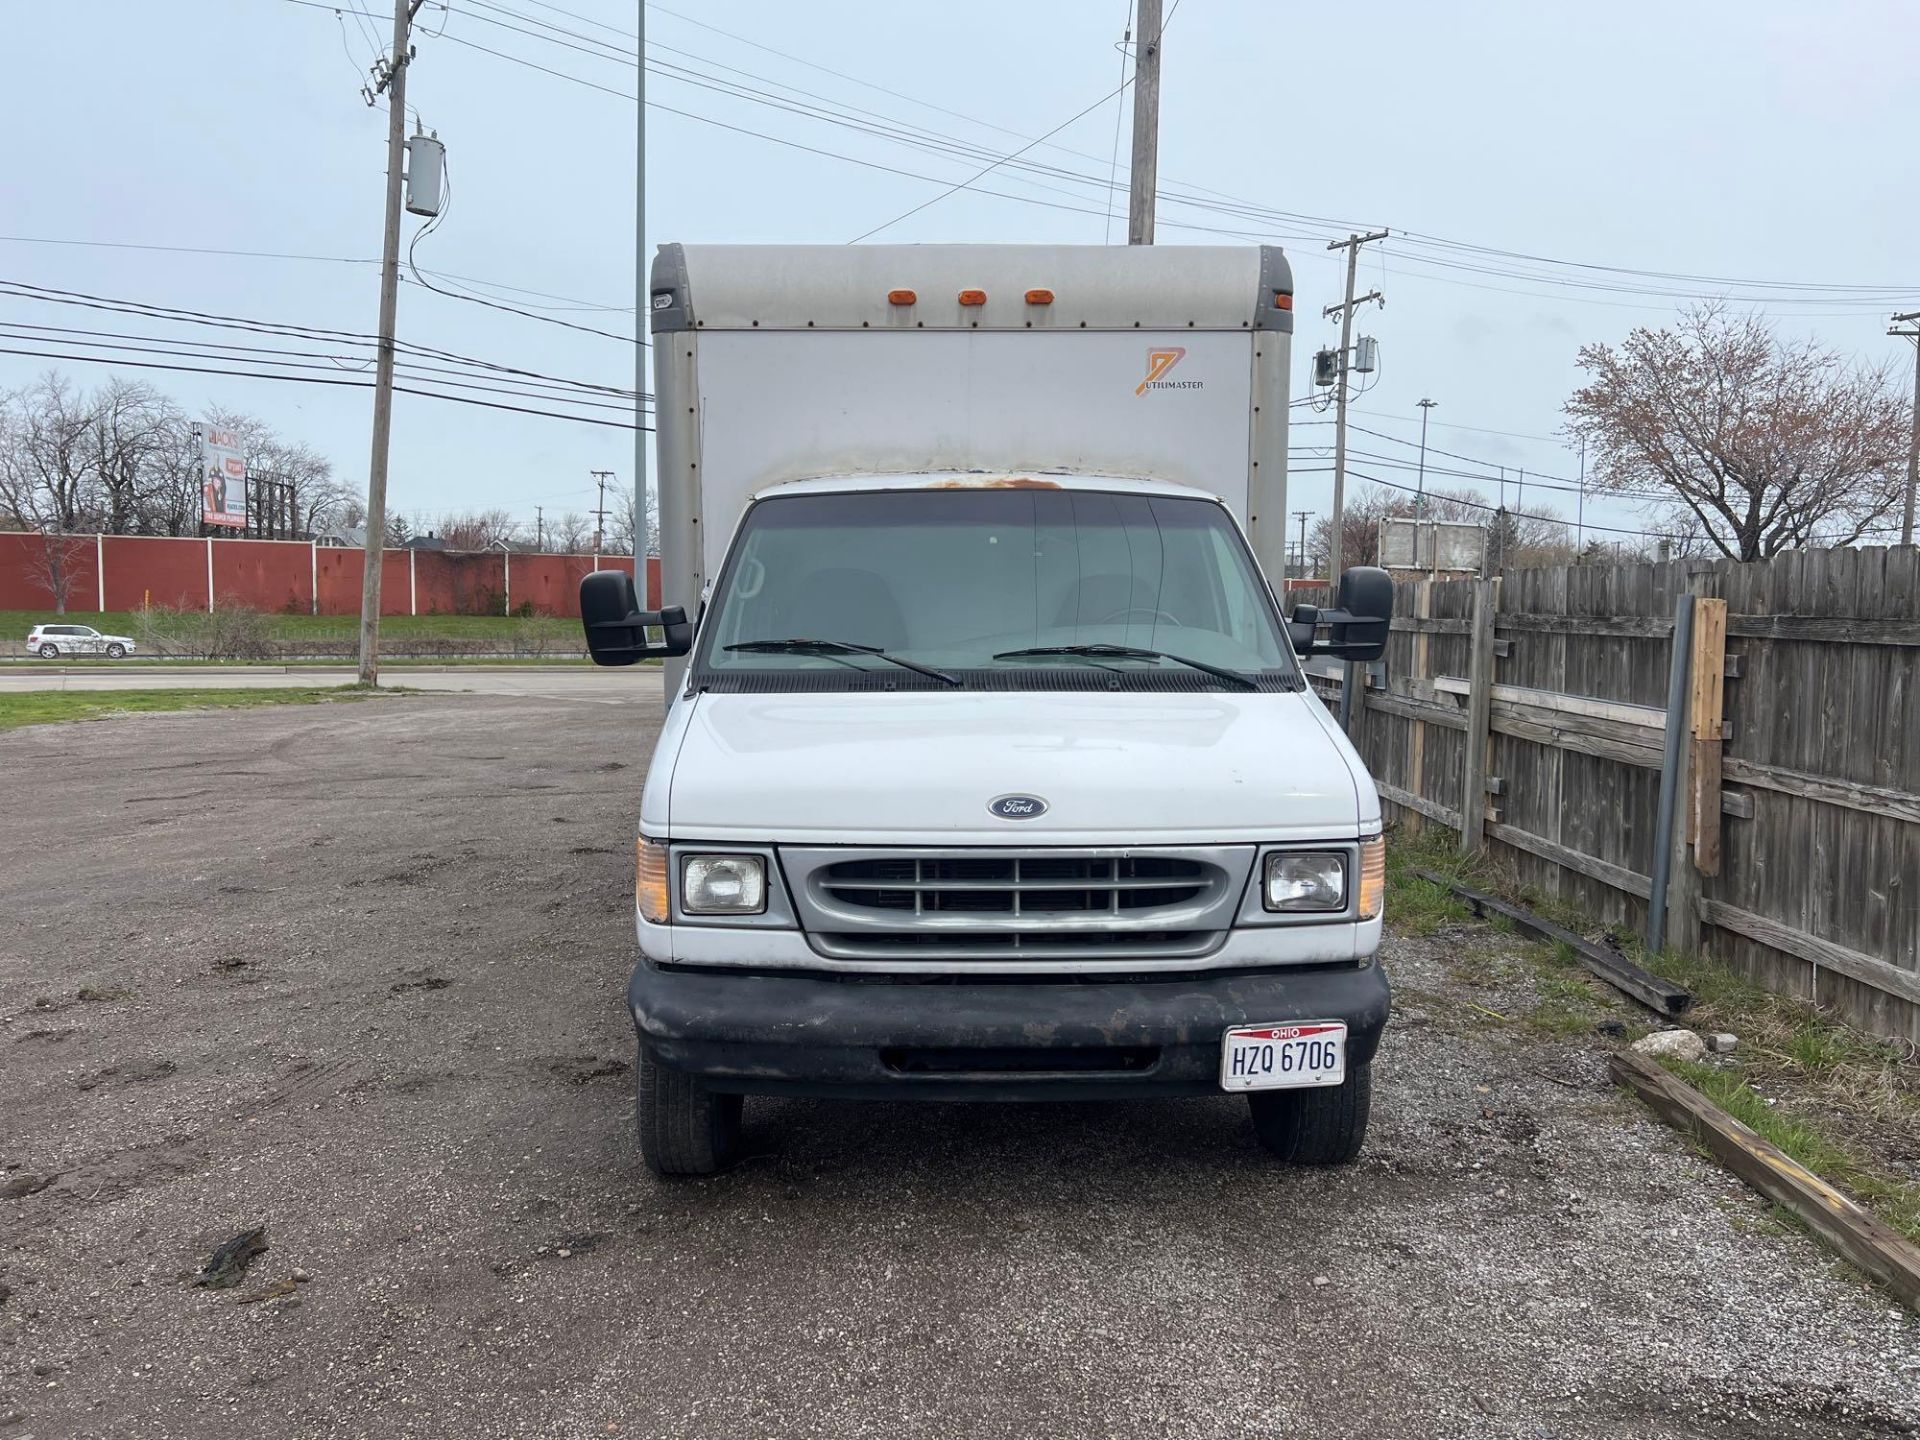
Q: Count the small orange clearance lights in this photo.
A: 4